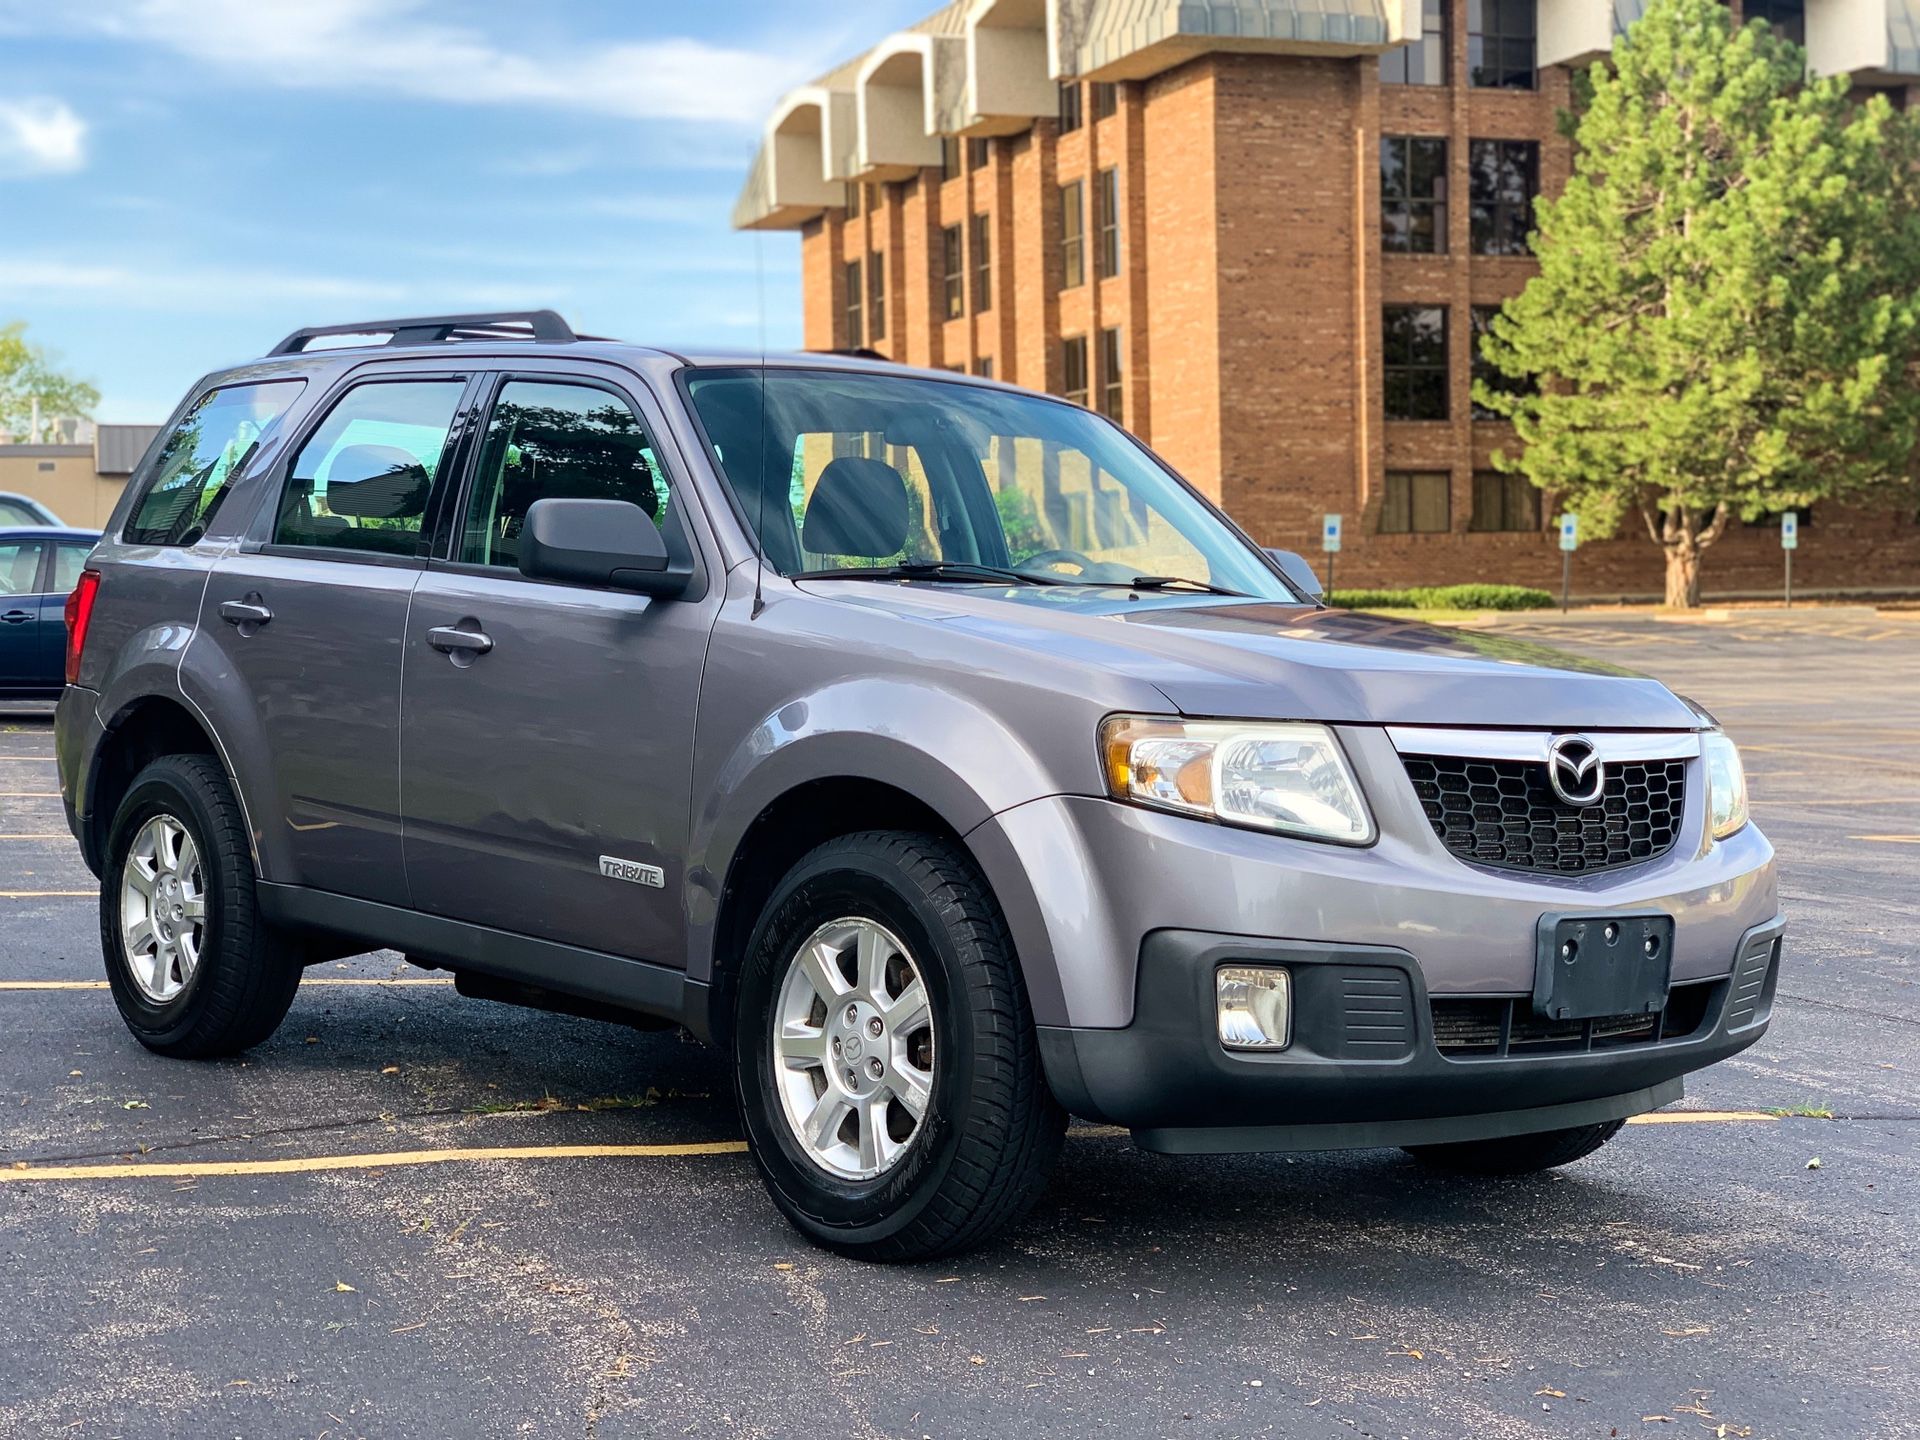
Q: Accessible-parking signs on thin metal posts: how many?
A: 3